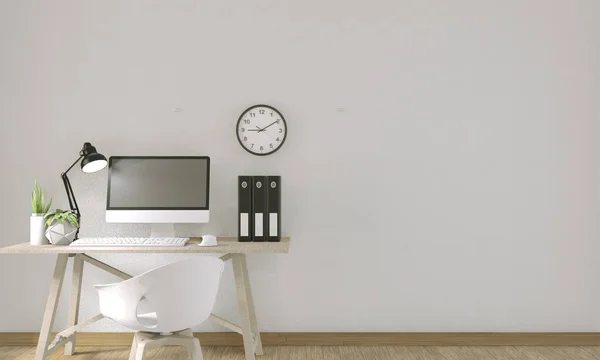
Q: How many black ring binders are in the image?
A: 3